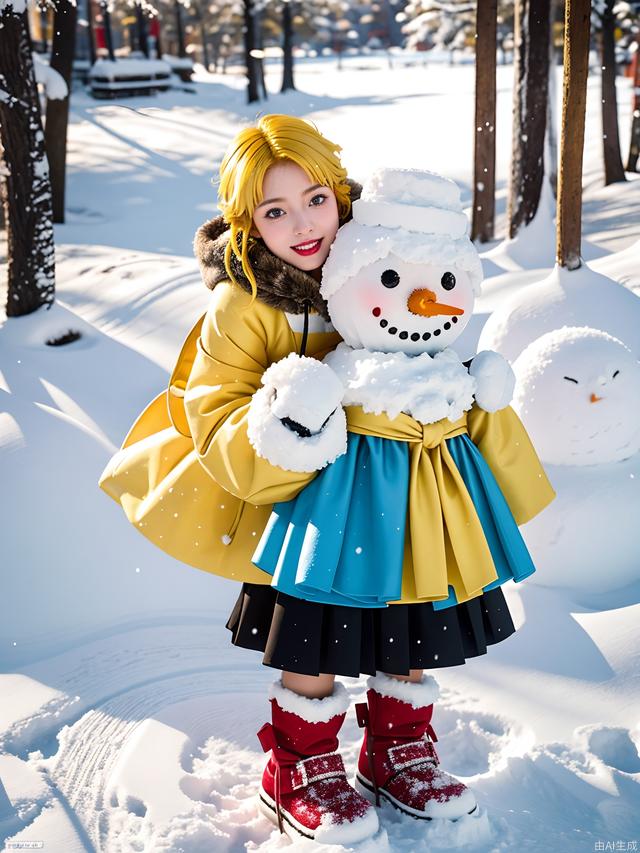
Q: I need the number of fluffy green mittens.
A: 0